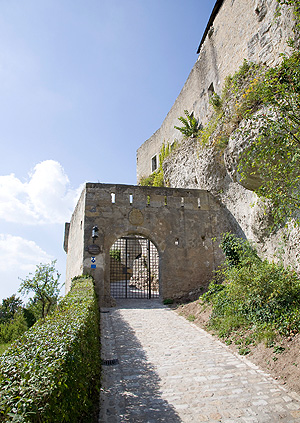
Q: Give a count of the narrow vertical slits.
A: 6